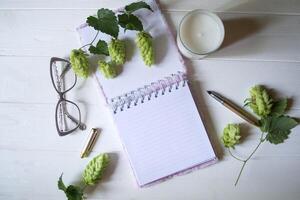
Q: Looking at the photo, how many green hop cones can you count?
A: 7